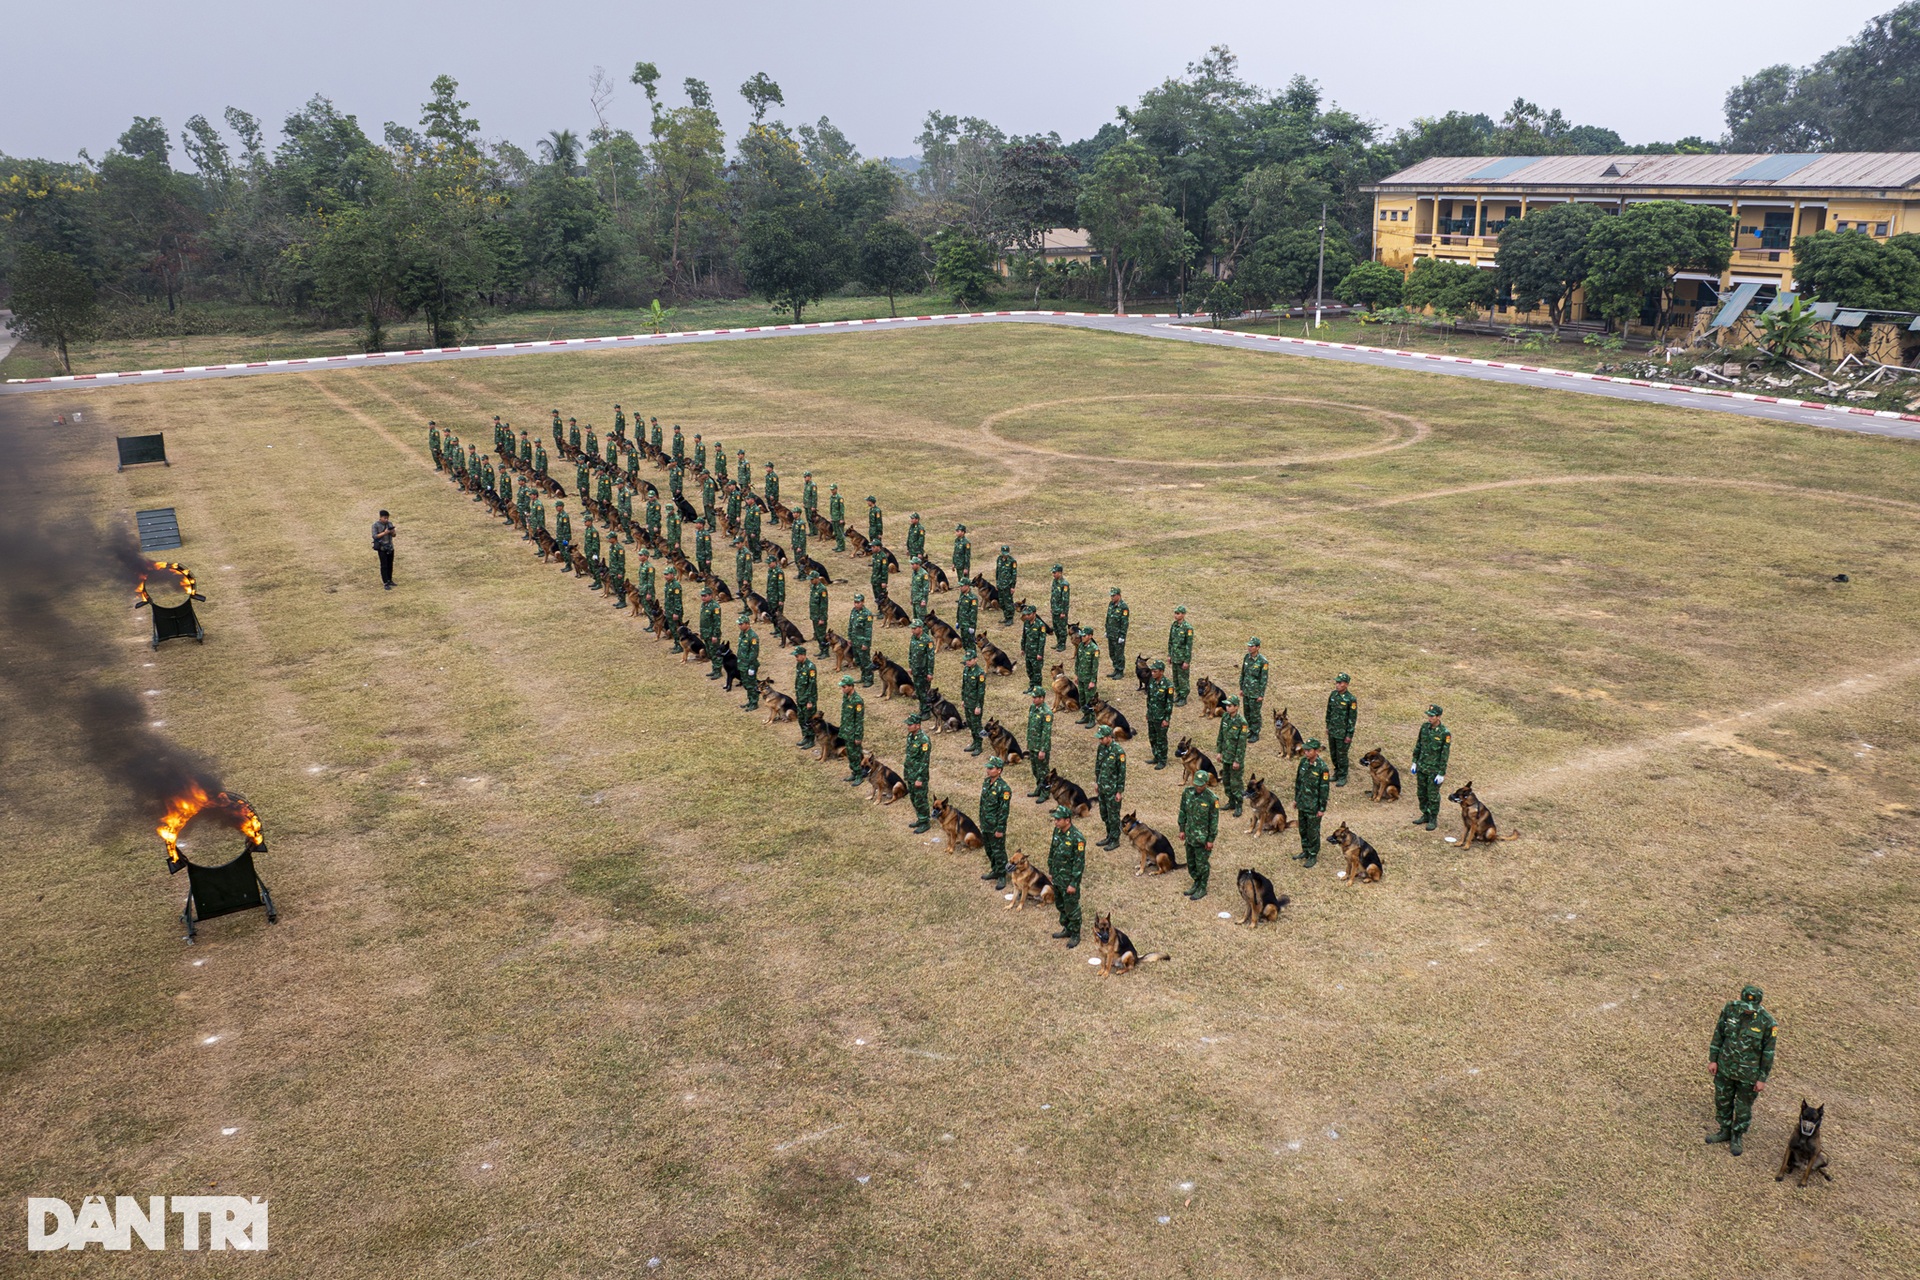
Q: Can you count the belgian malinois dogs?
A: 1